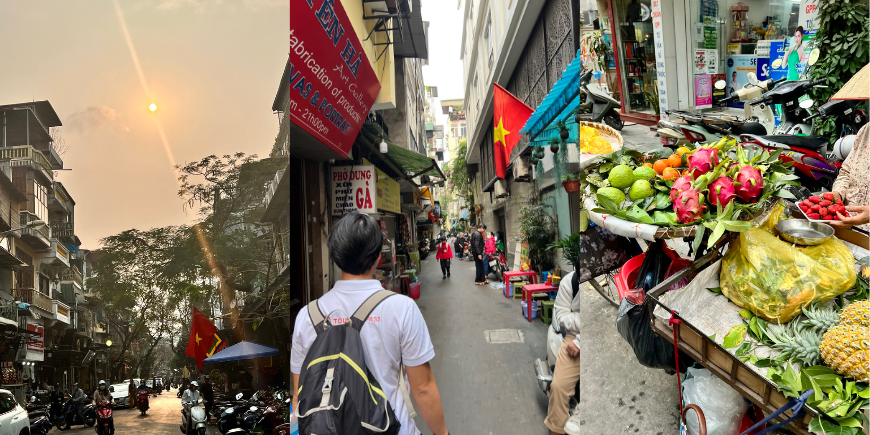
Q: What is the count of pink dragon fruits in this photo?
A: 5